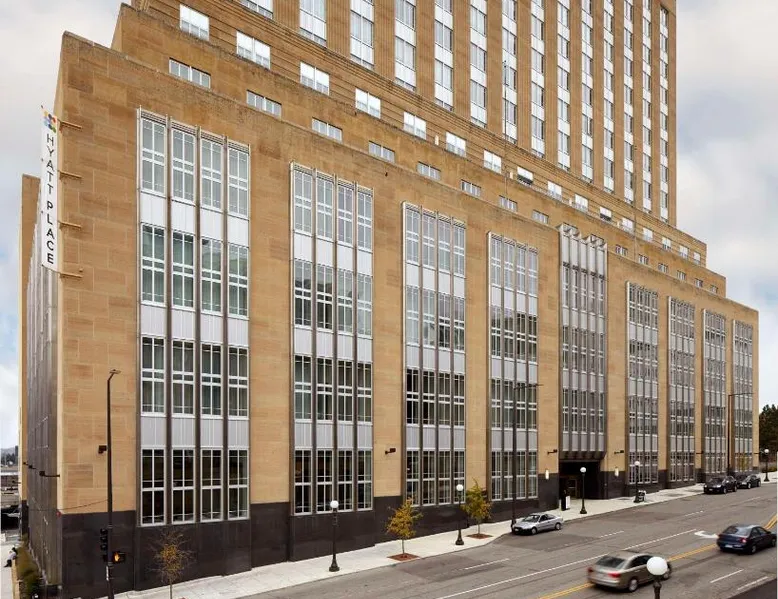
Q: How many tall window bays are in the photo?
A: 9